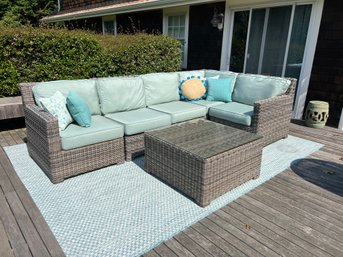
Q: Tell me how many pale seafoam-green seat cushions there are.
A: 5